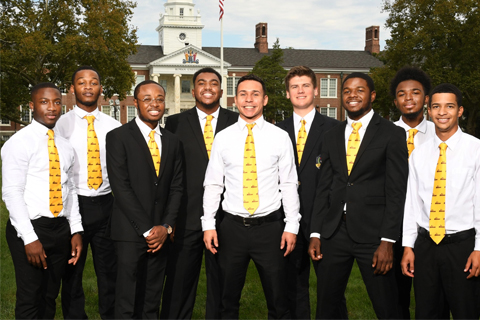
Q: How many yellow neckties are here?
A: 9